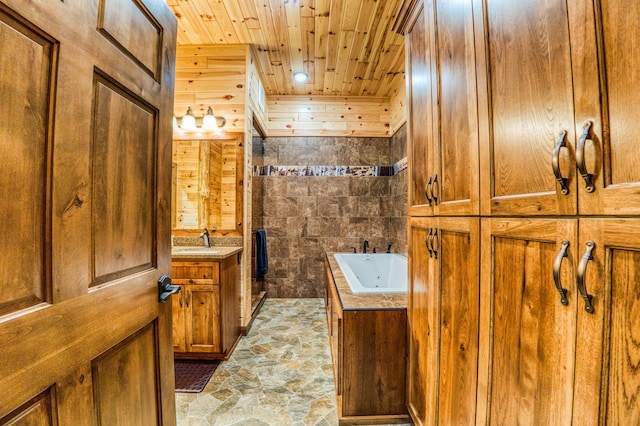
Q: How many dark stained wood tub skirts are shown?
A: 1